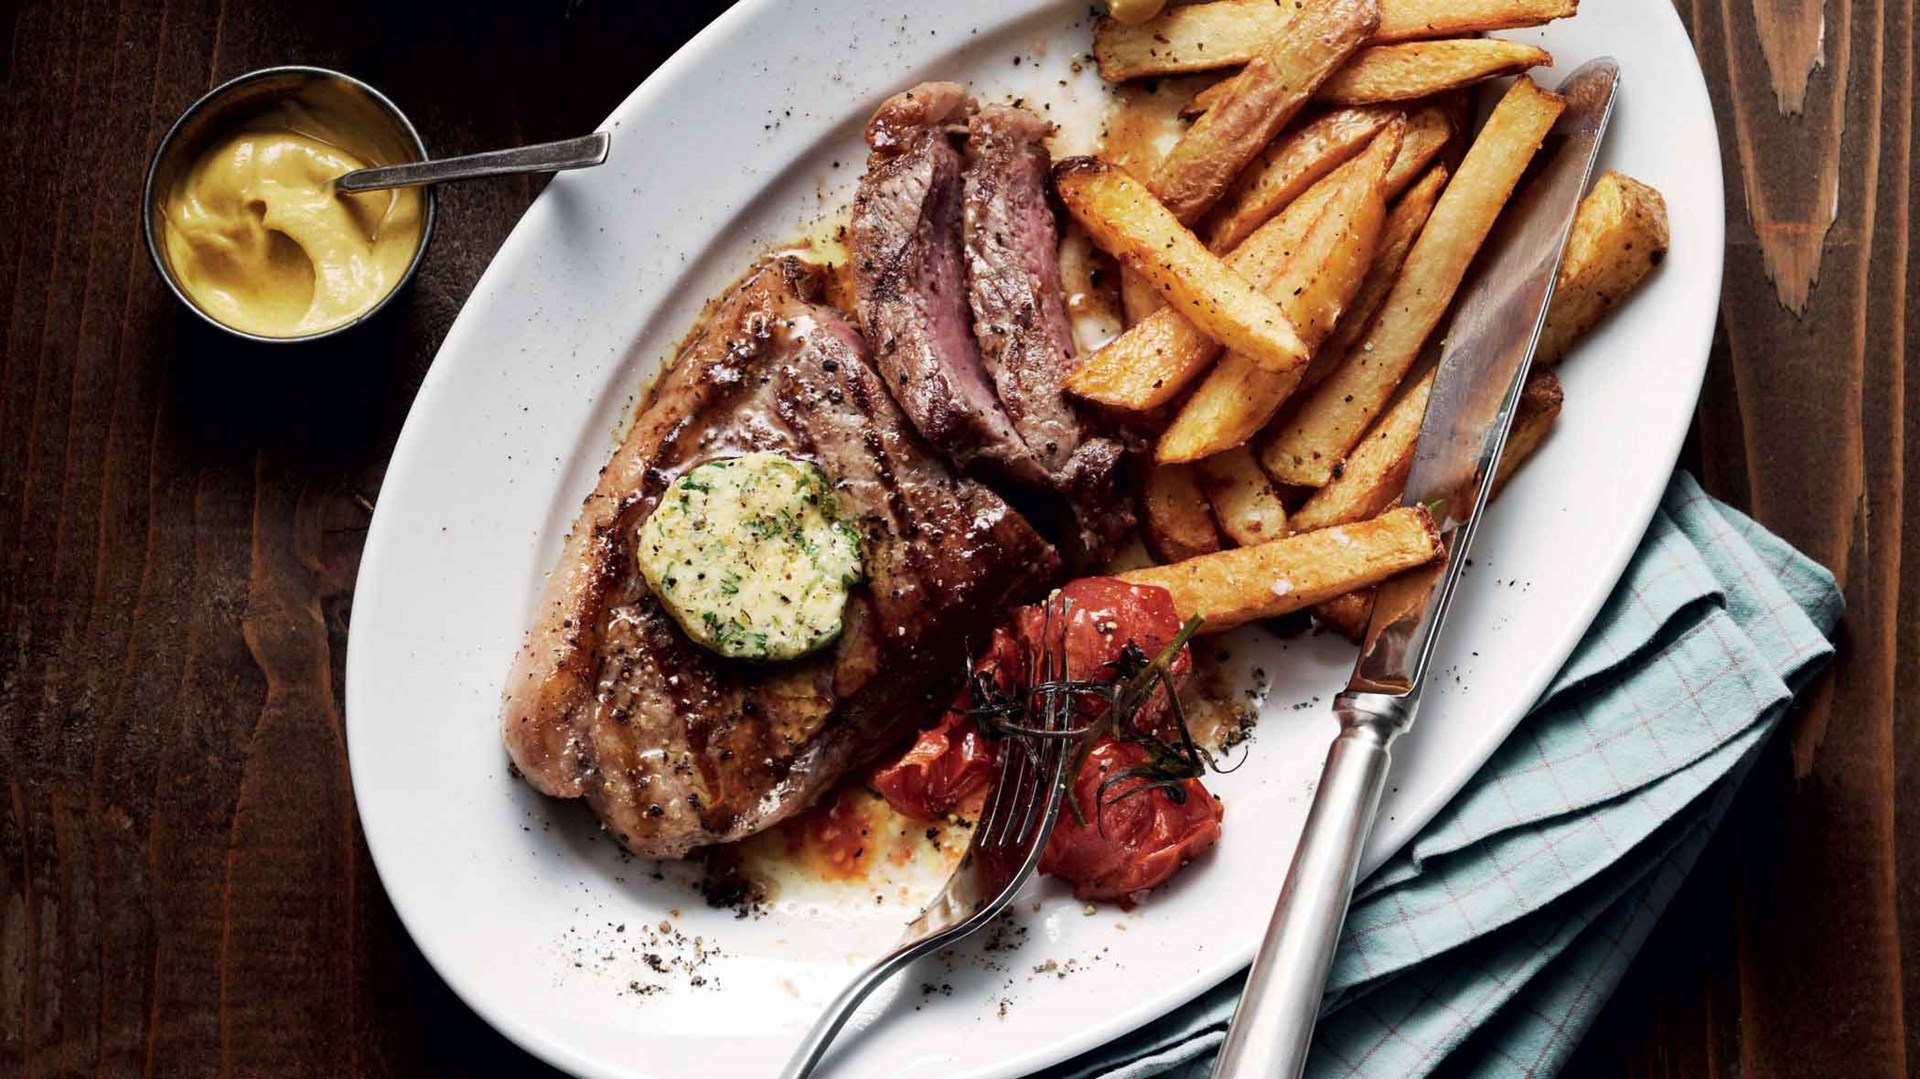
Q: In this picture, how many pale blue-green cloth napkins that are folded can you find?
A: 1